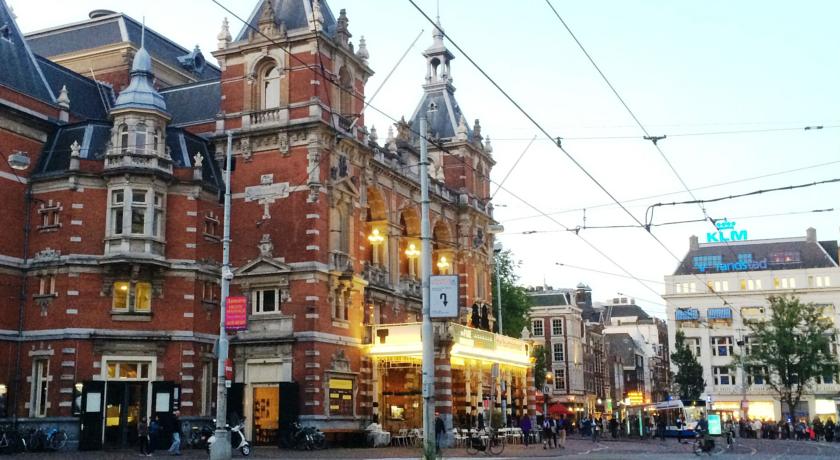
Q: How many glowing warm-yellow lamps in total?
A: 3